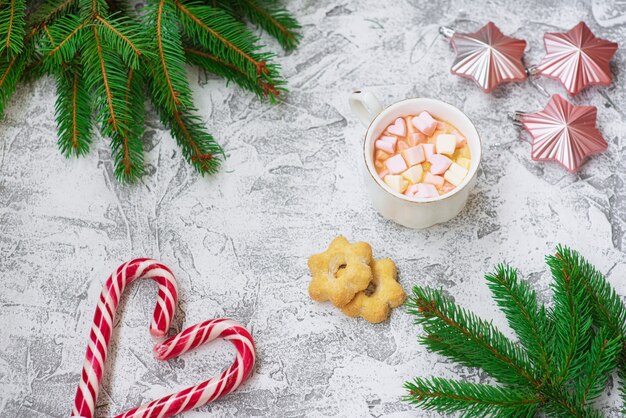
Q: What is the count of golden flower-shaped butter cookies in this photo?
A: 2